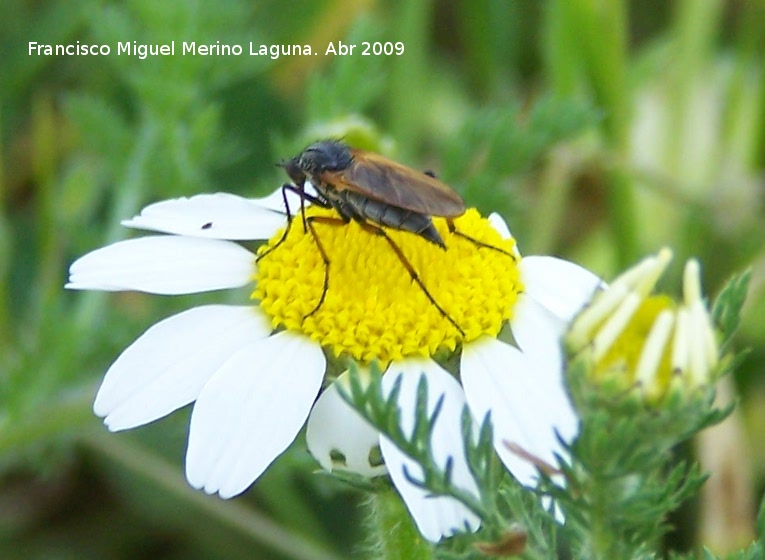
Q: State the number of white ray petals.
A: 11